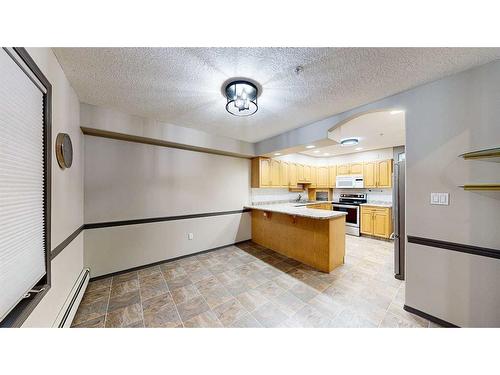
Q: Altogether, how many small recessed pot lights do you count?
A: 6